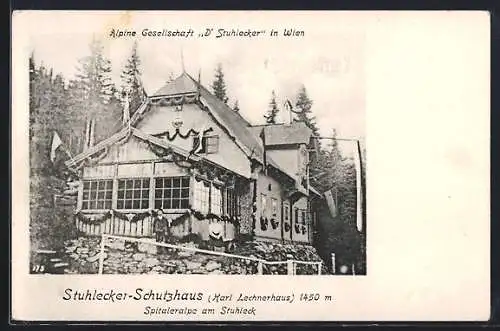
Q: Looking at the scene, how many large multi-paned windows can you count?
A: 3